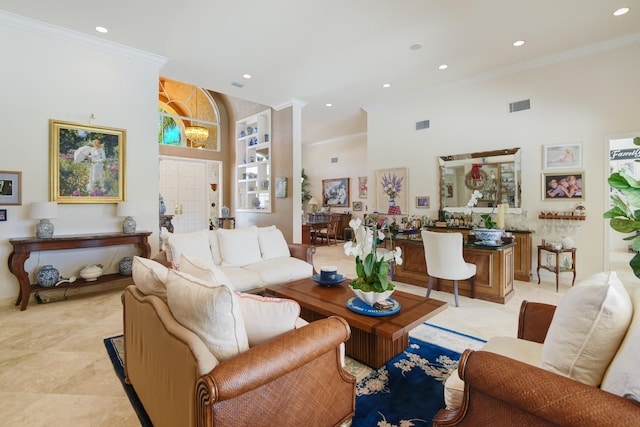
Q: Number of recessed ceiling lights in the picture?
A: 7